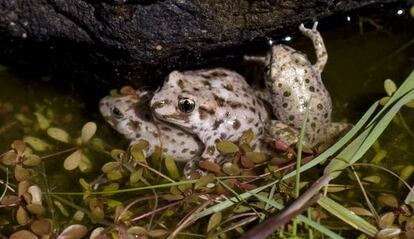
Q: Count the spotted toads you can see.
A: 3